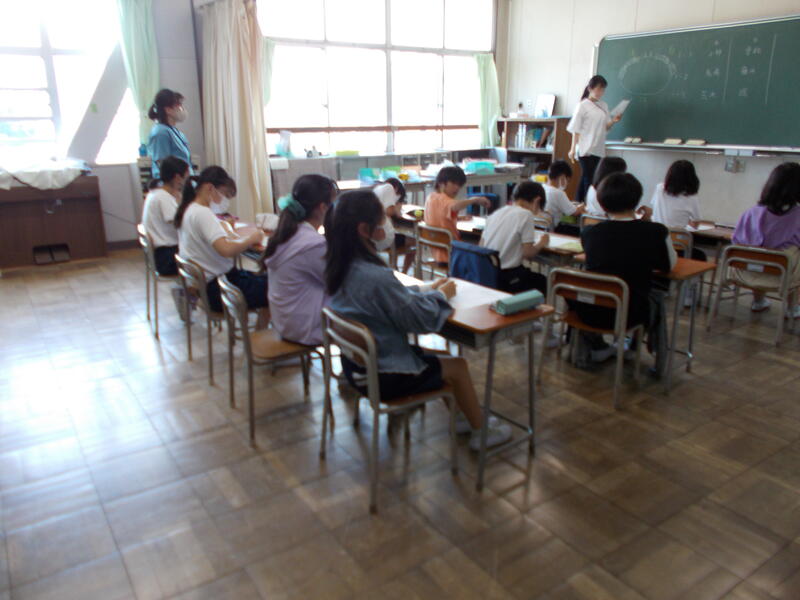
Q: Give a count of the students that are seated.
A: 12